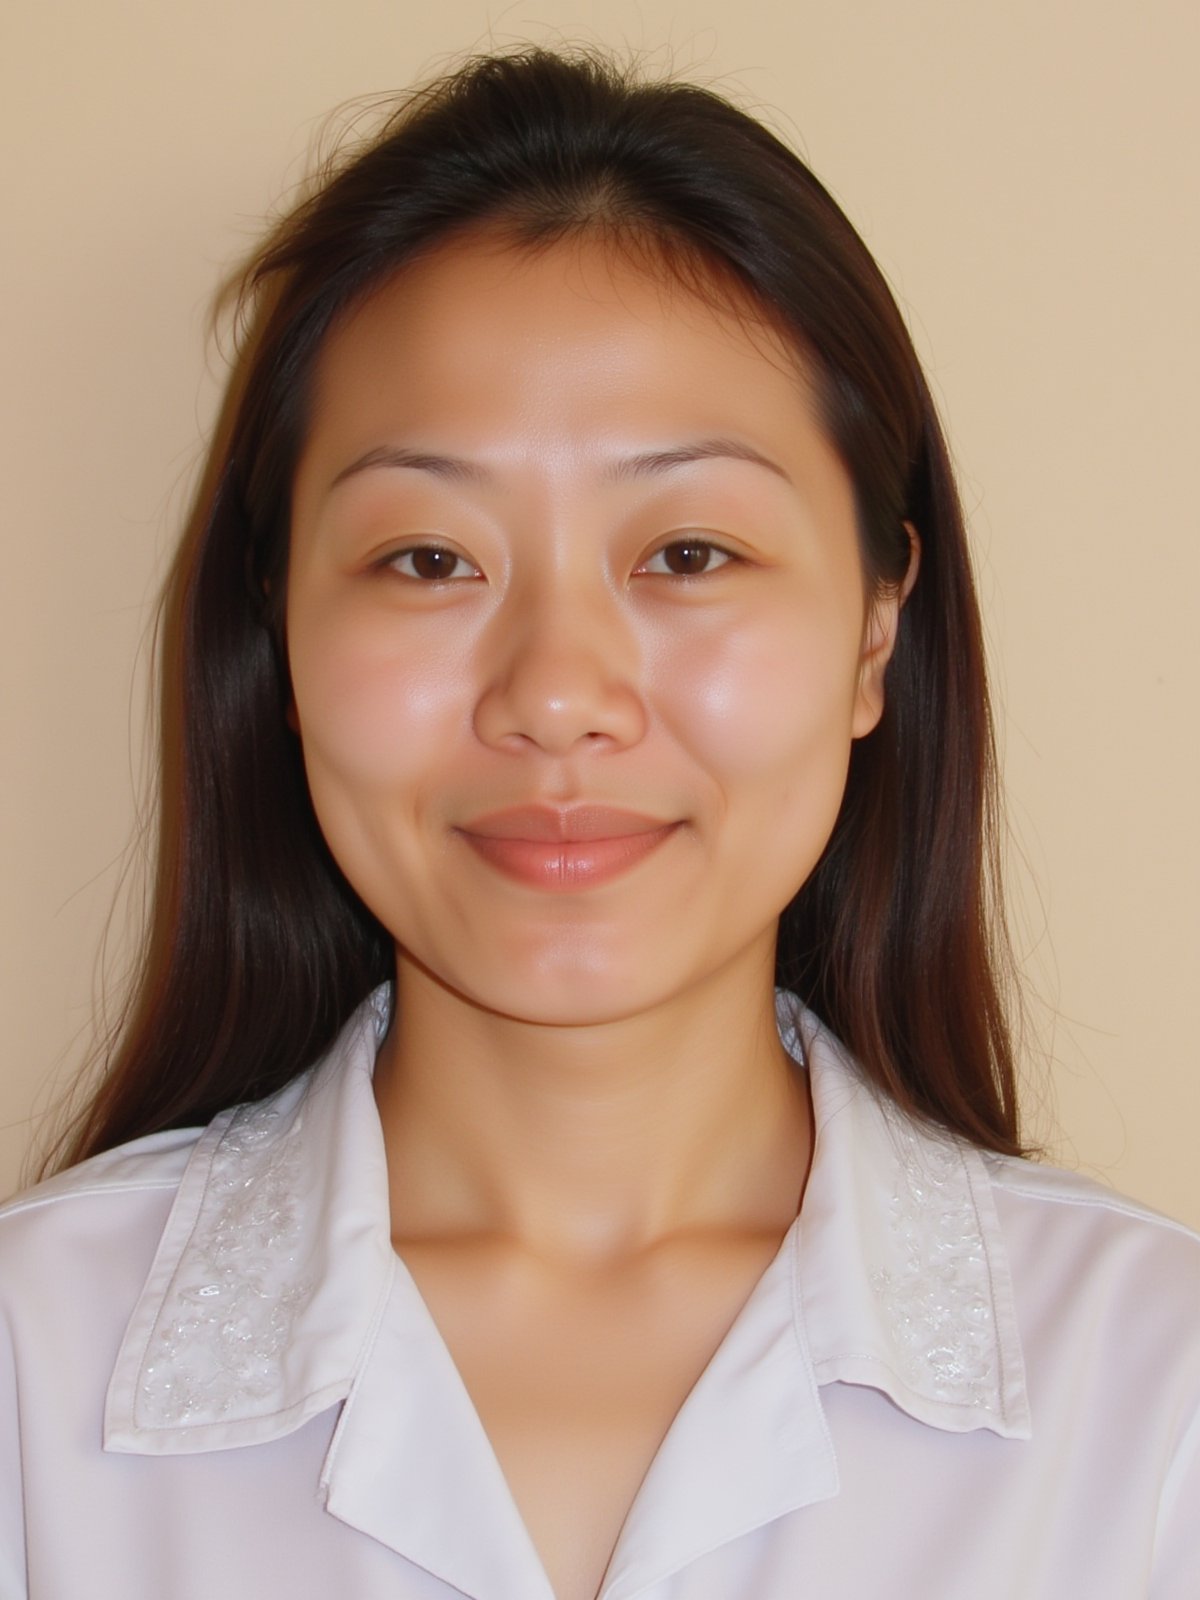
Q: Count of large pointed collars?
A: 2